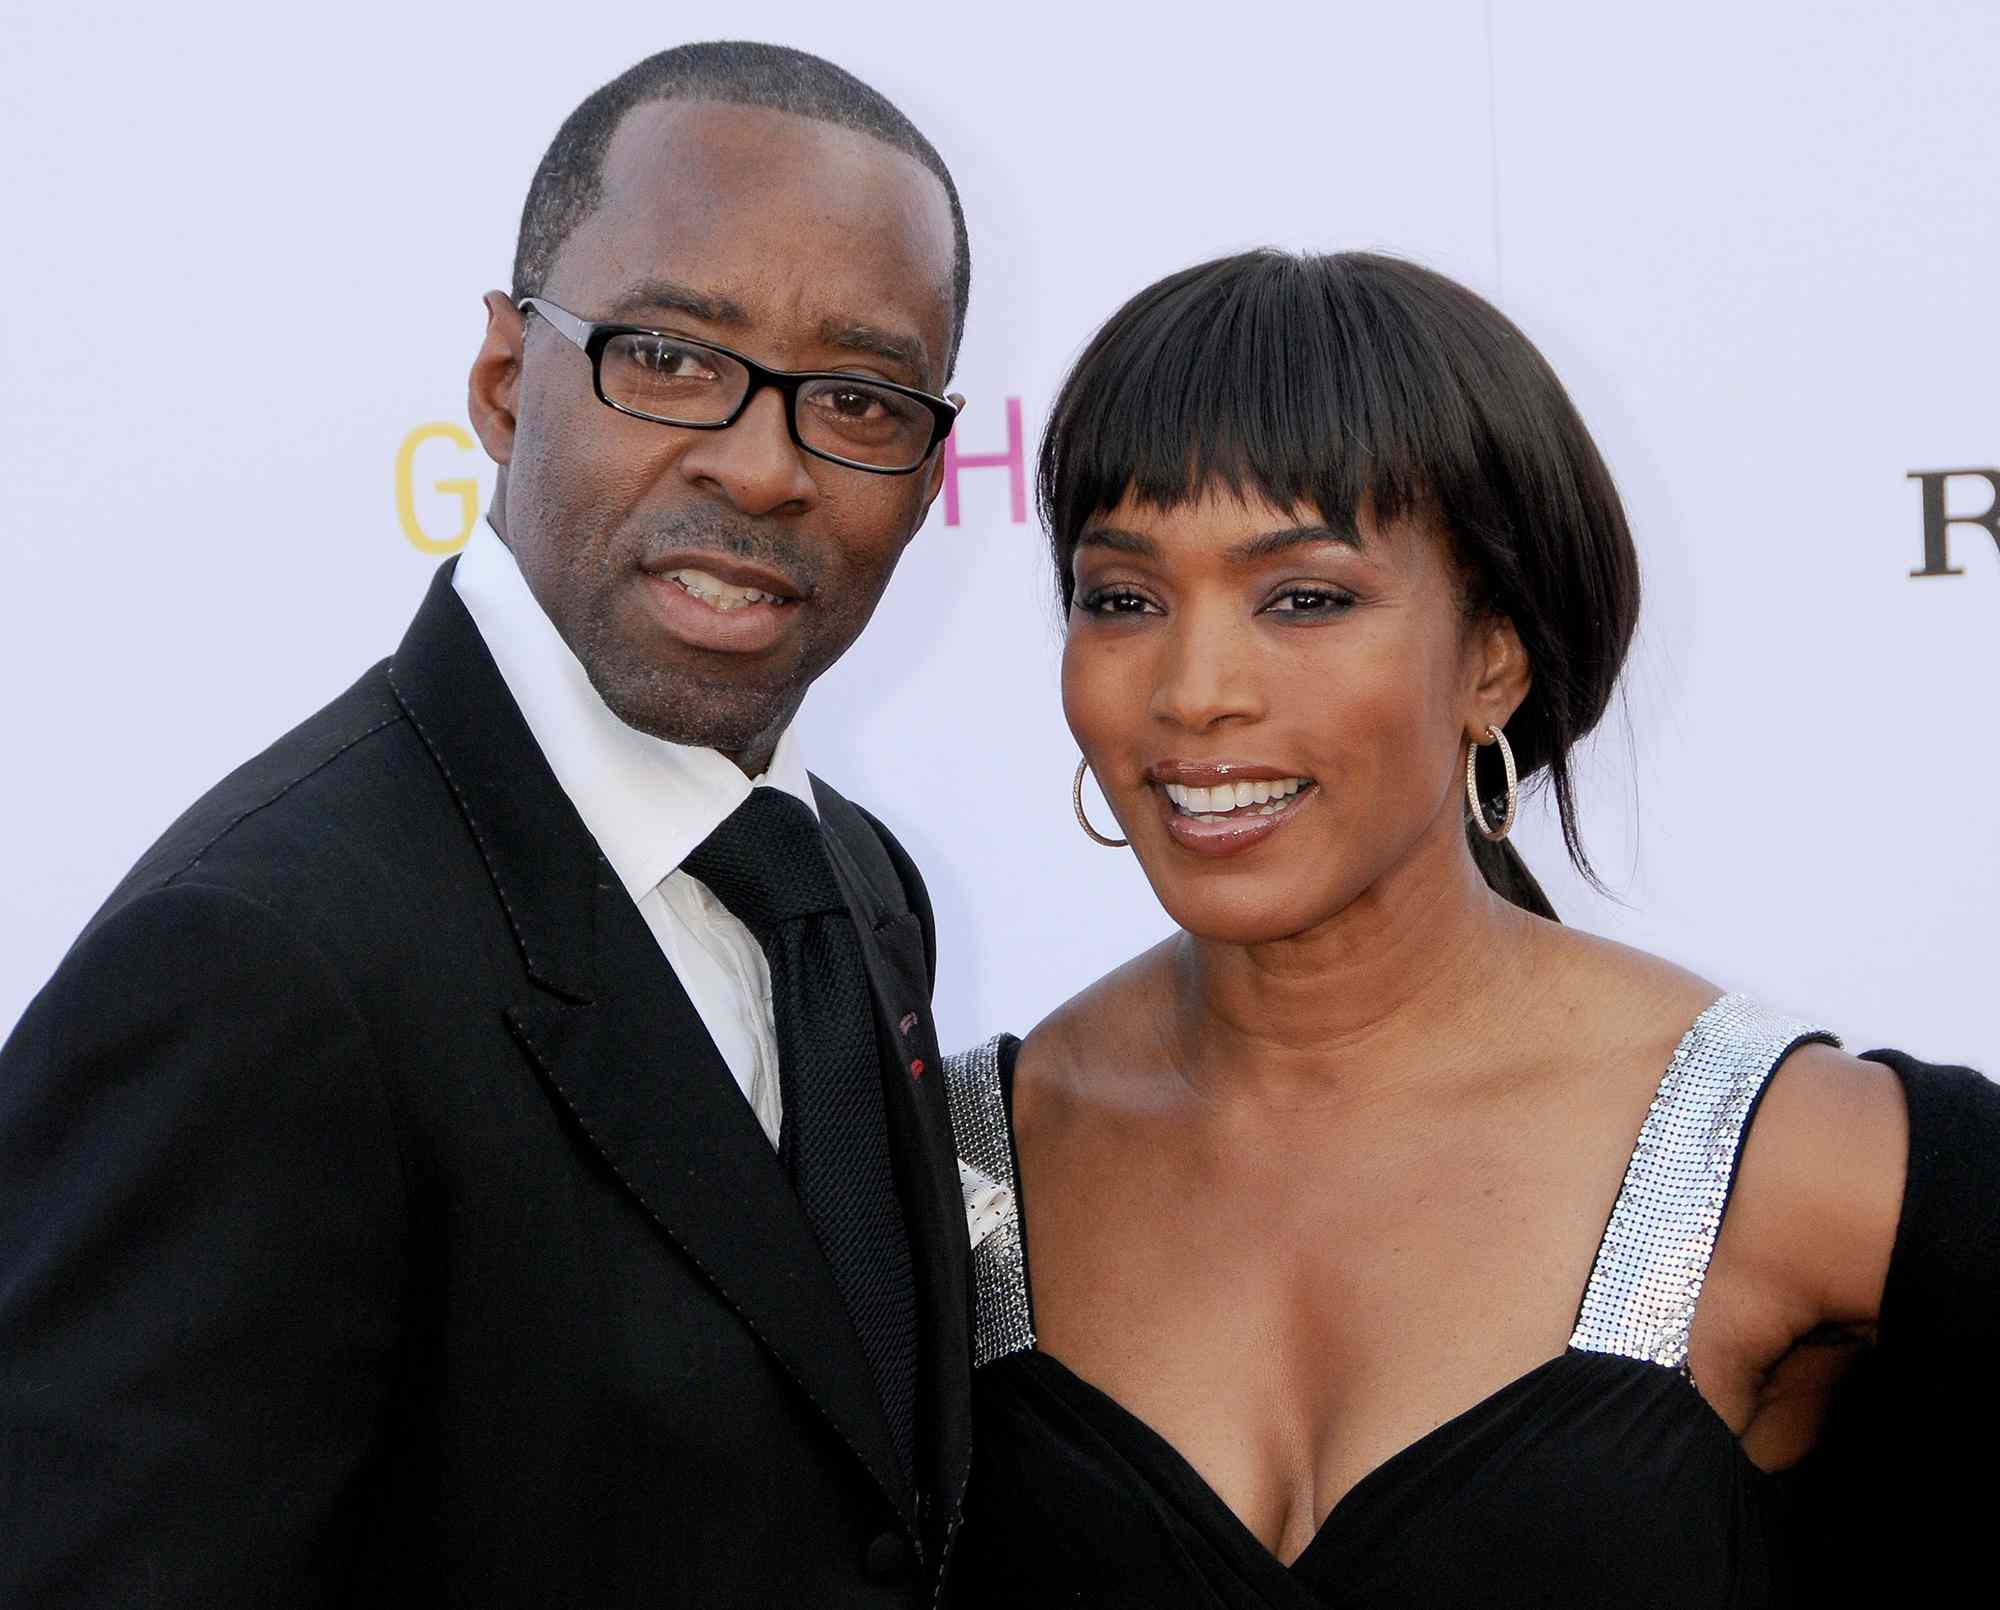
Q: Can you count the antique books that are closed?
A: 0